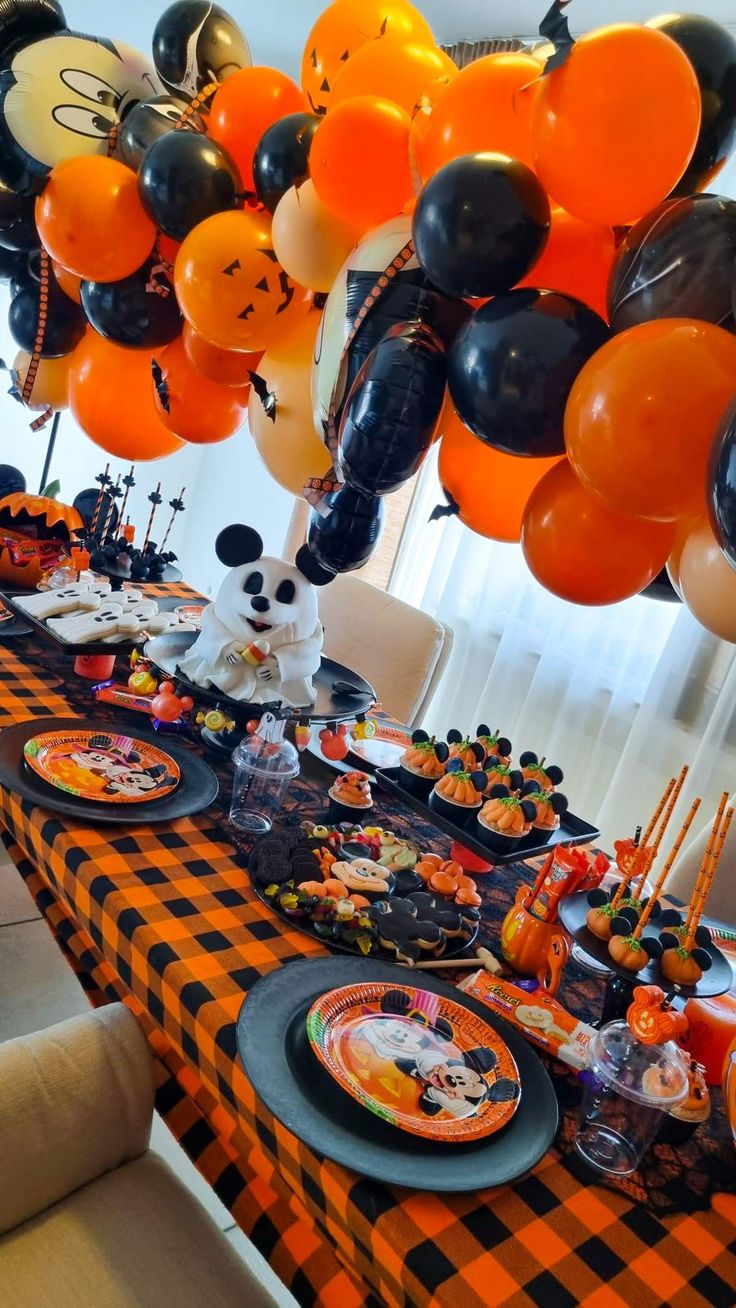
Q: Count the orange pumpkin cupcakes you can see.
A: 8